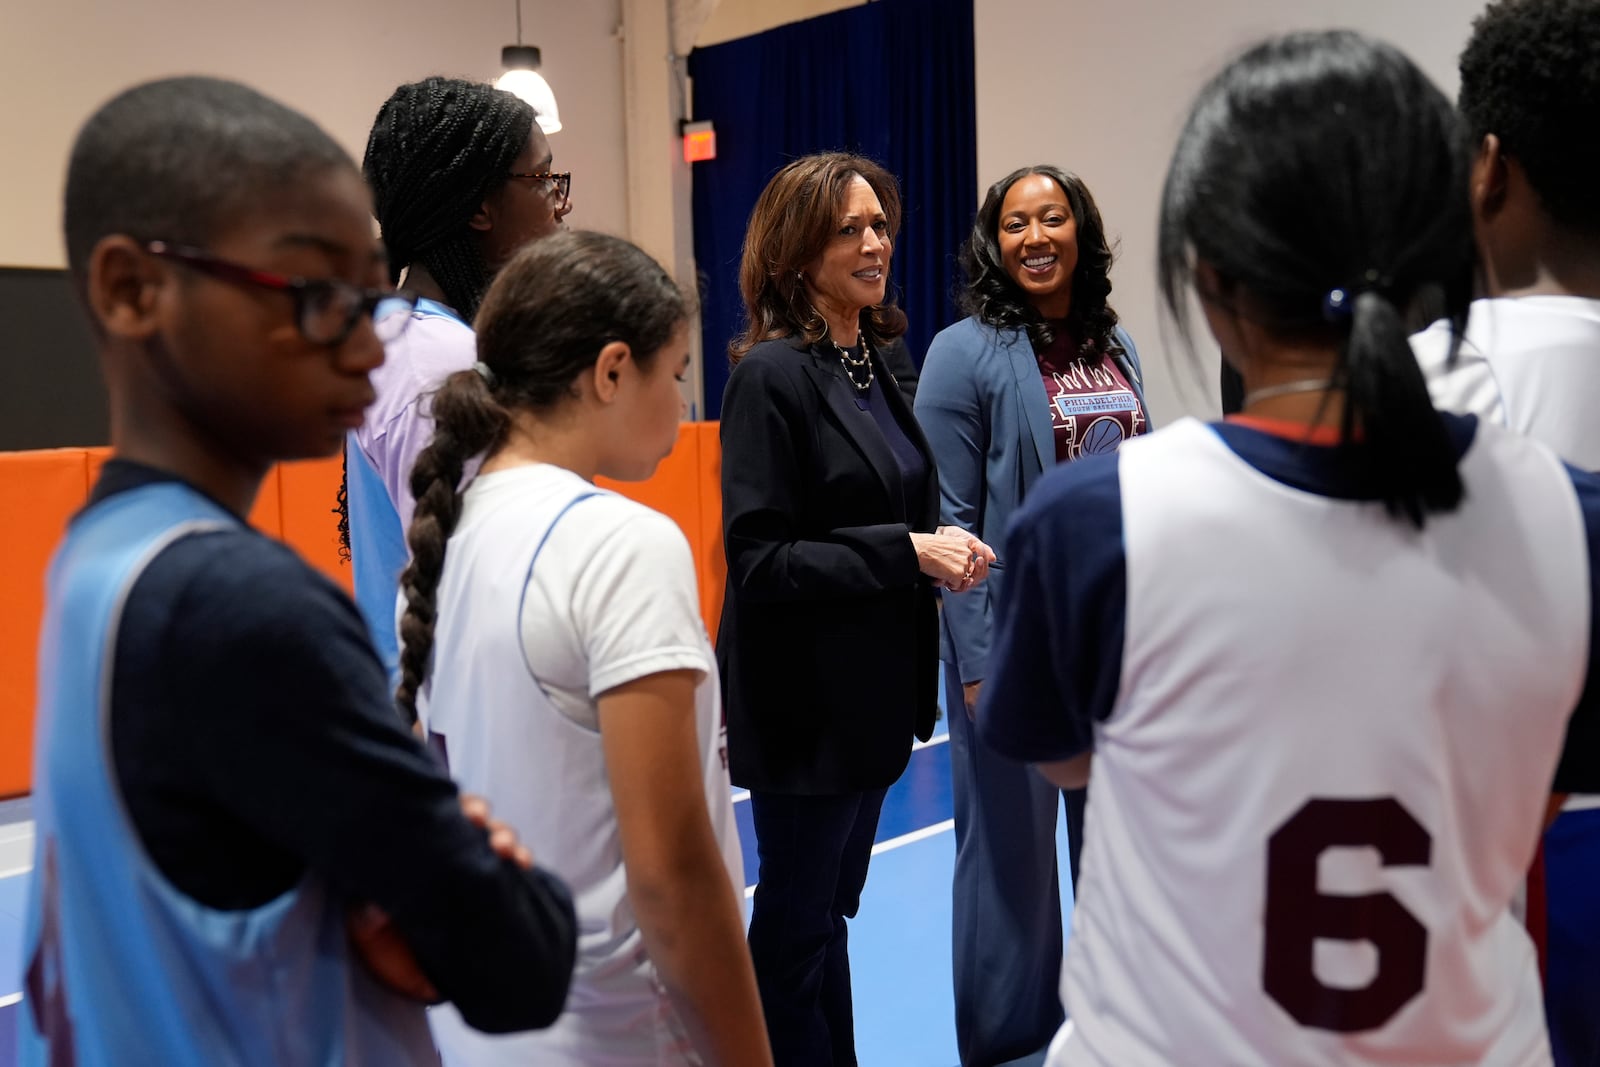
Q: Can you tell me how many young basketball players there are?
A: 5